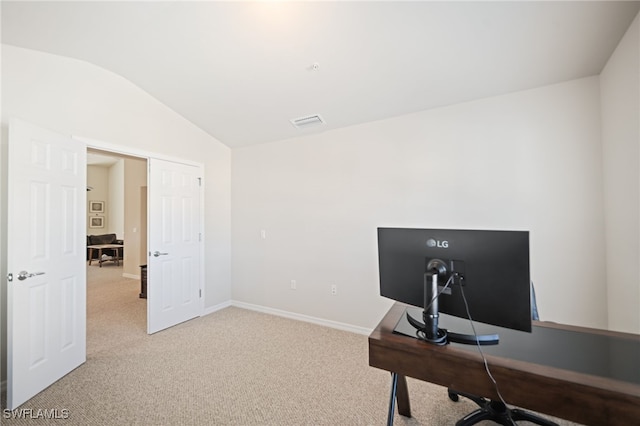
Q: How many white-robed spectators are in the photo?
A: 0